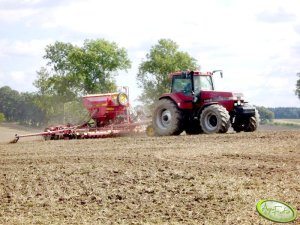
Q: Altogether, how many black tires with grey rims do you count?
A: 2